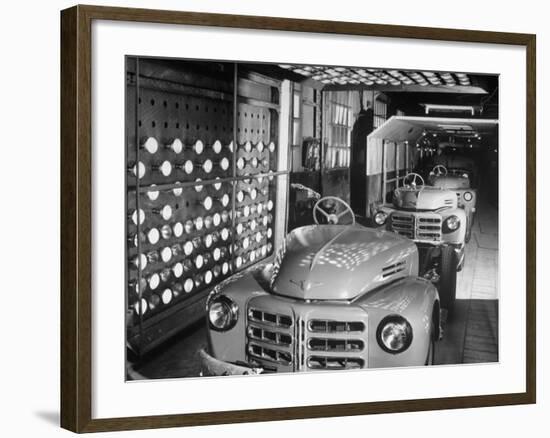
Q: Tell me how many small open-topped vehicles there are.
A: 3